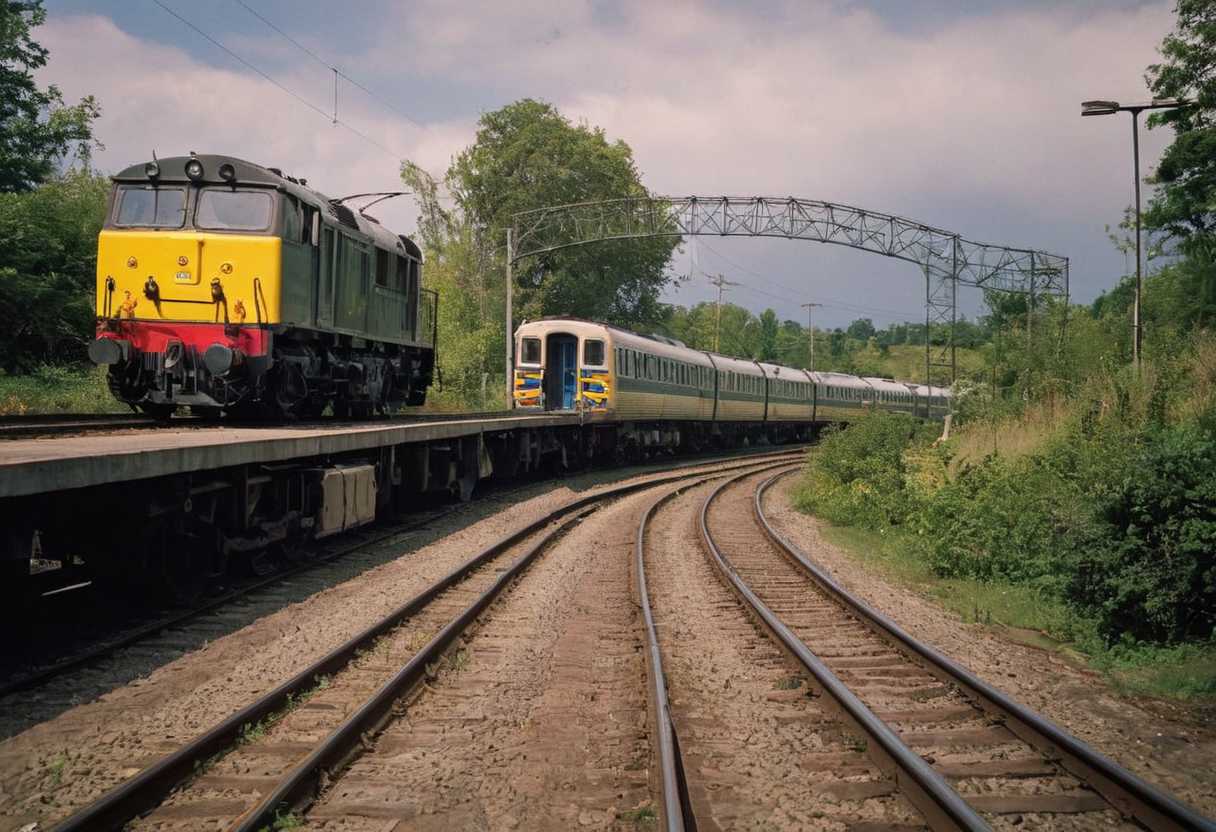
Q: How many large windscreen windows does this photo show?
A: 2